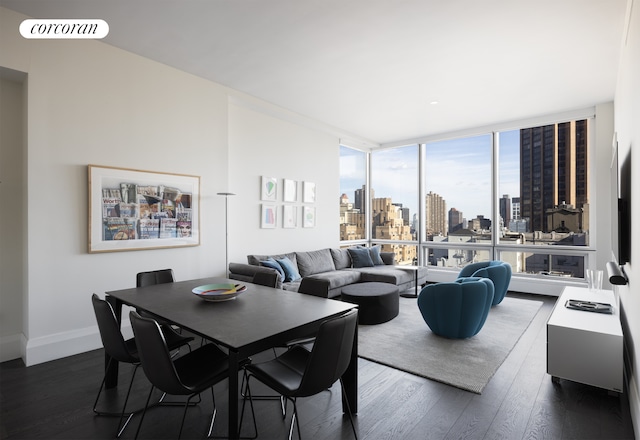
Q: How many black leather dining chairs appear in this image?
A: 6